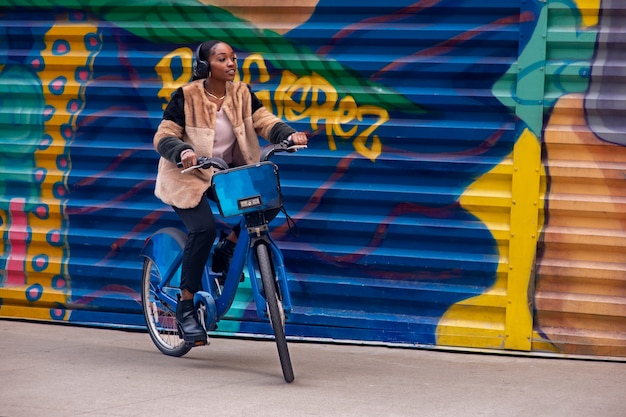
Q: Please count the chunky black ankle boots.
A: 2